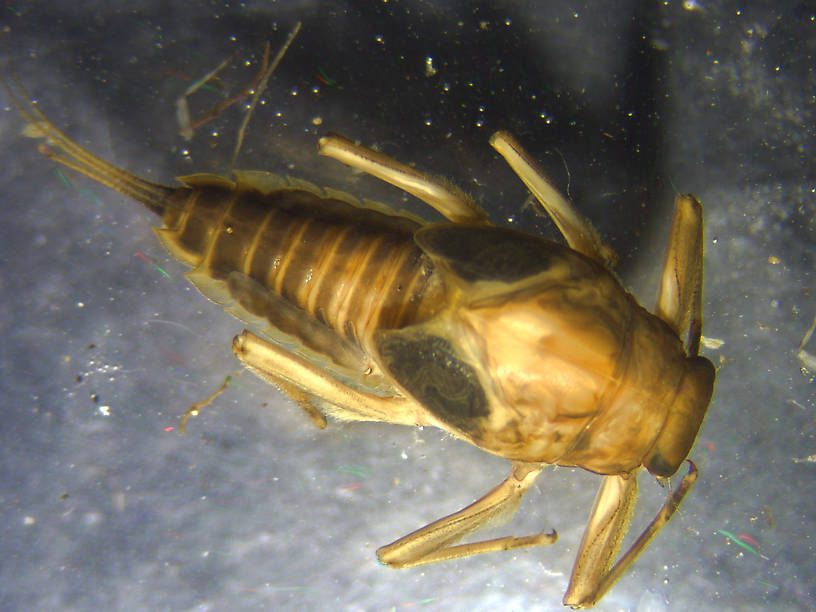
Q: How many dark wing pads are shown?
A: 2